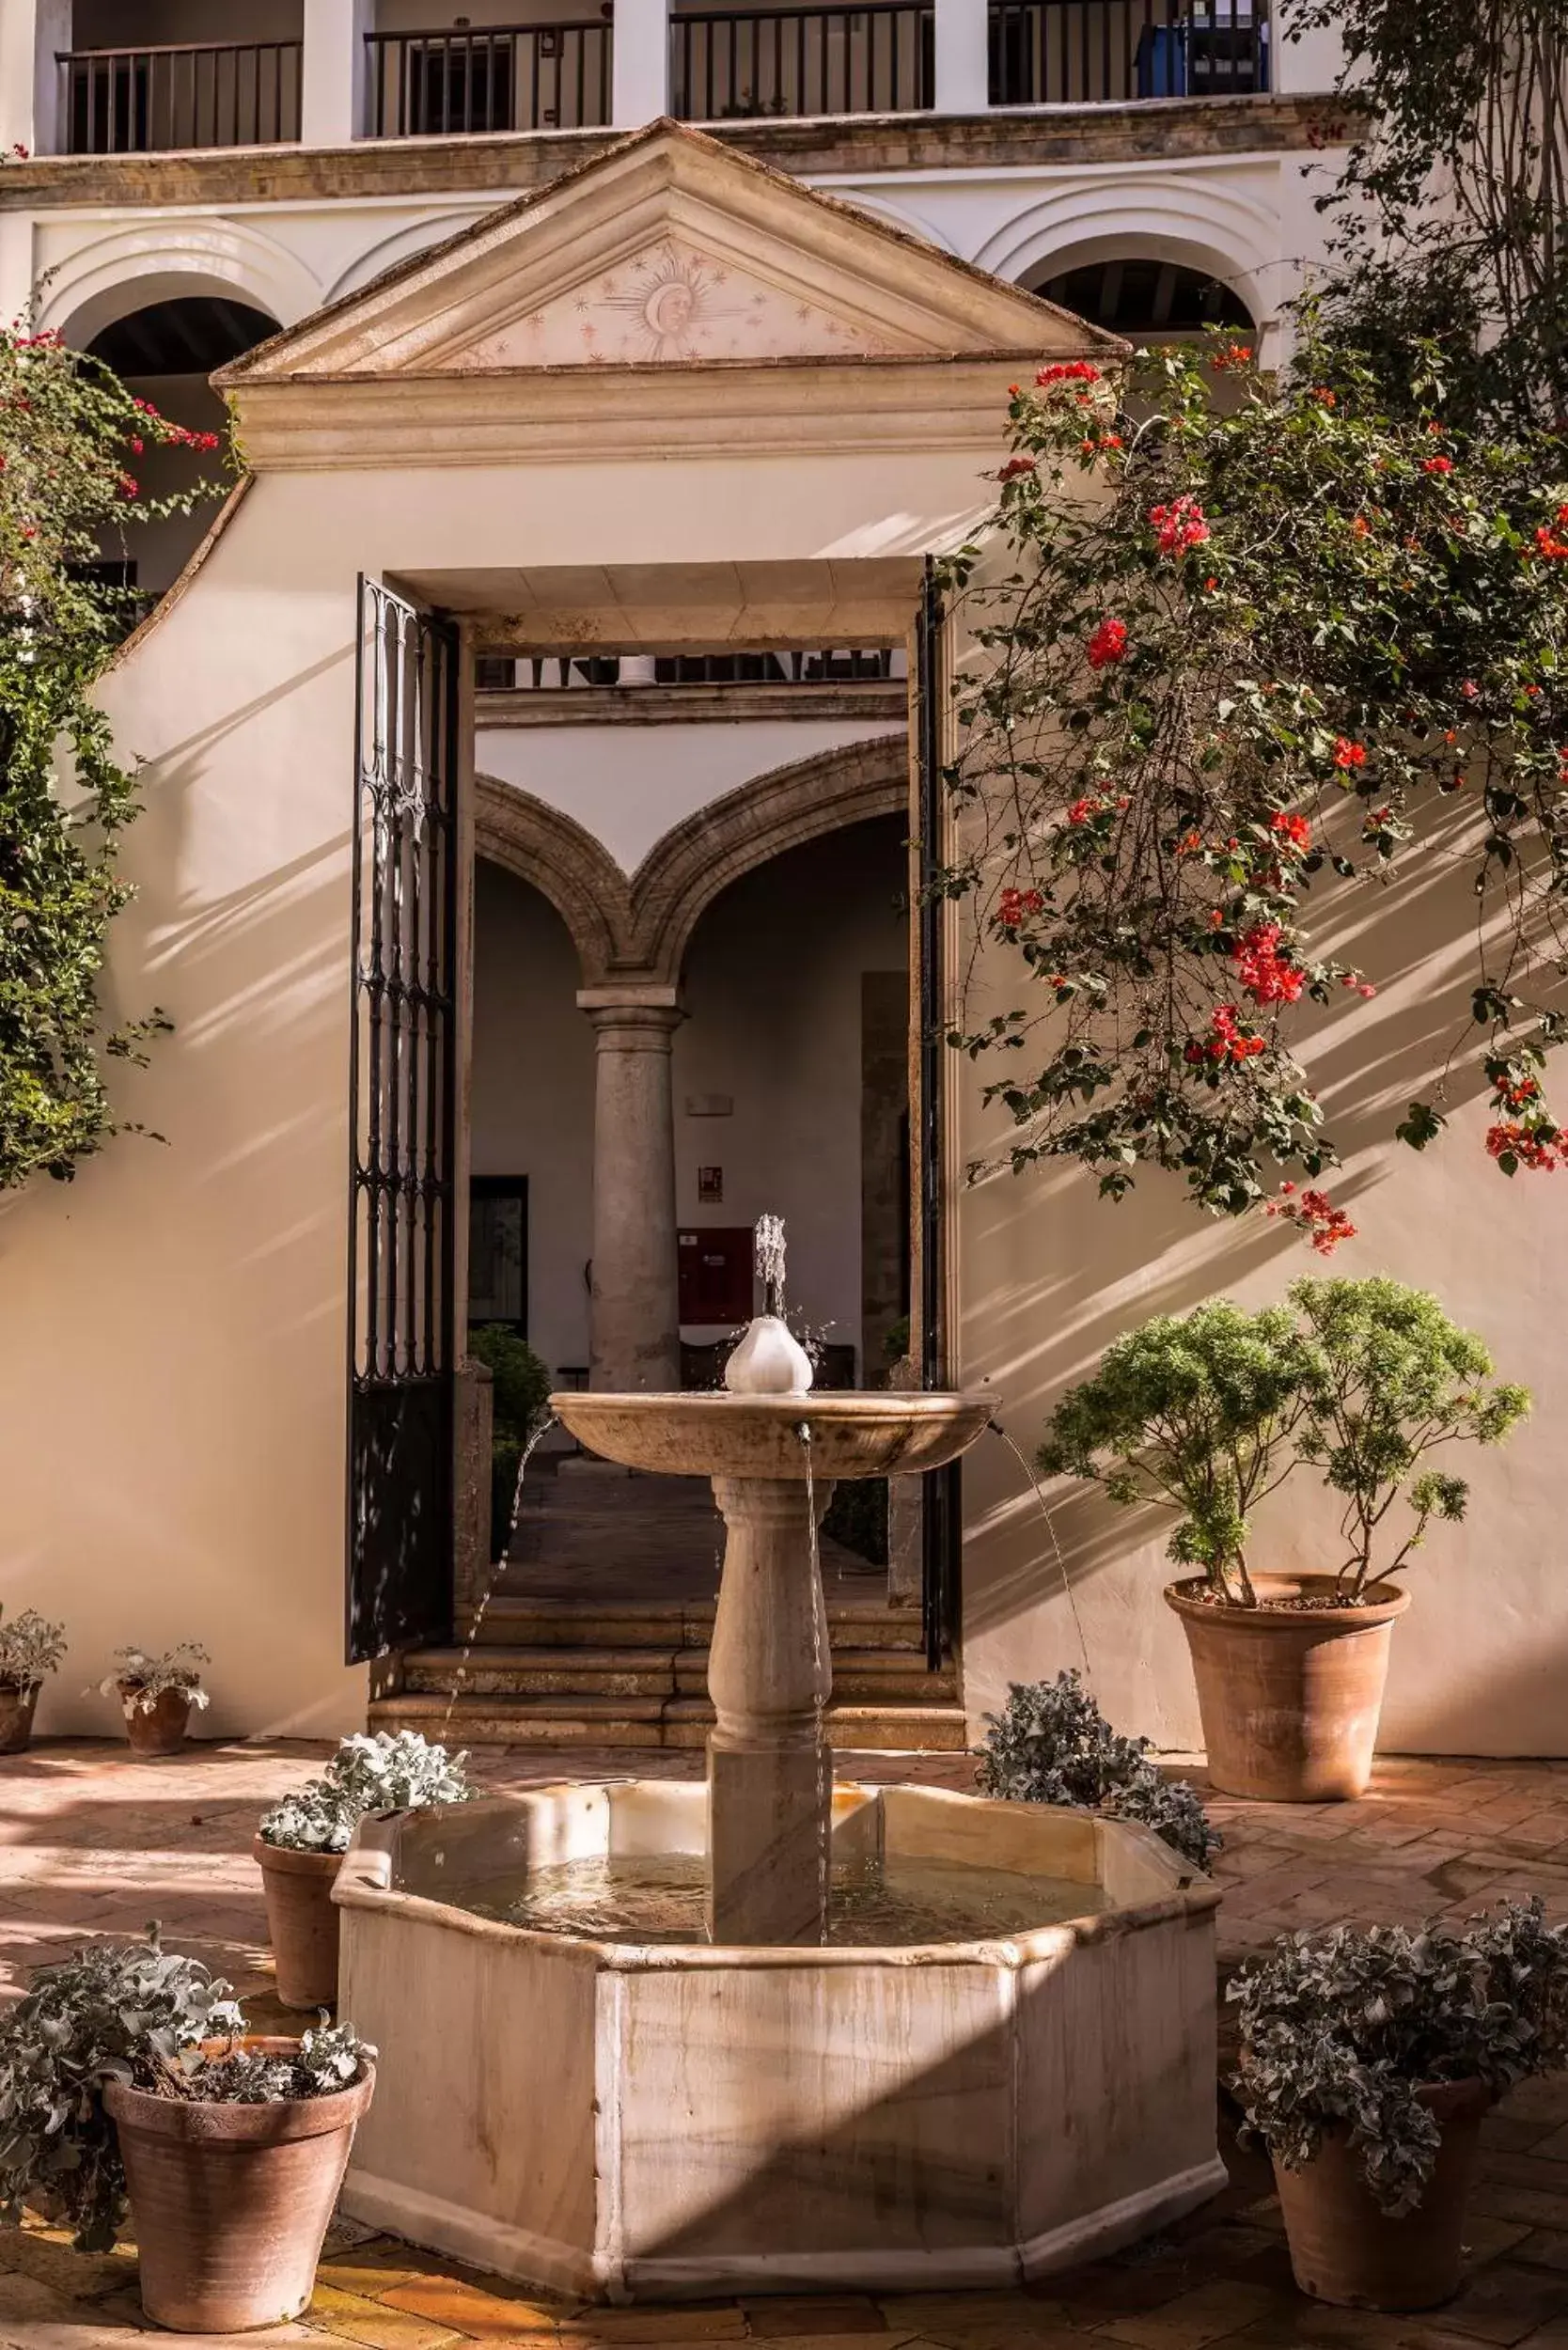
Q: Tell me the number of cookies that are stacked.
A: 0